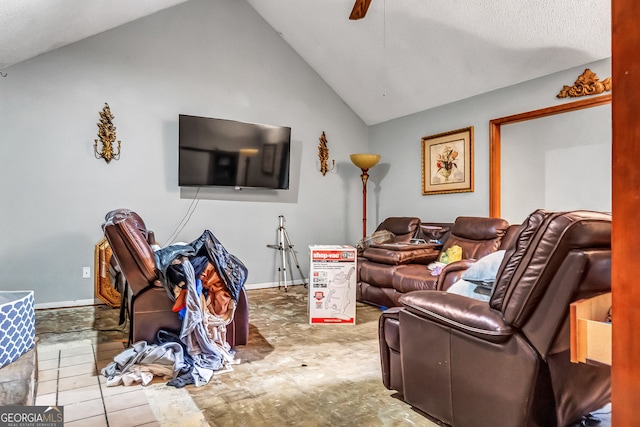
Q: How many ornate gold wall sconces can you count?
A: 2